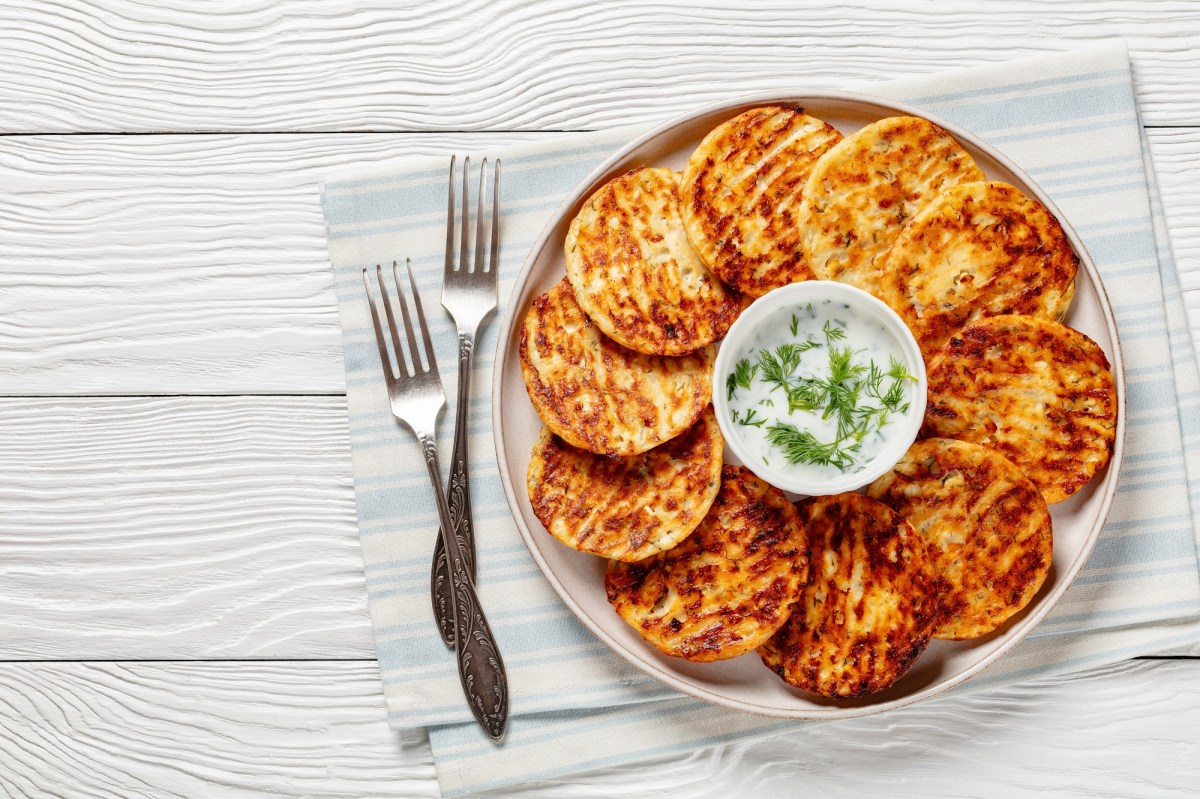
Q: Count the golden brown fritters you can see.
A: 10